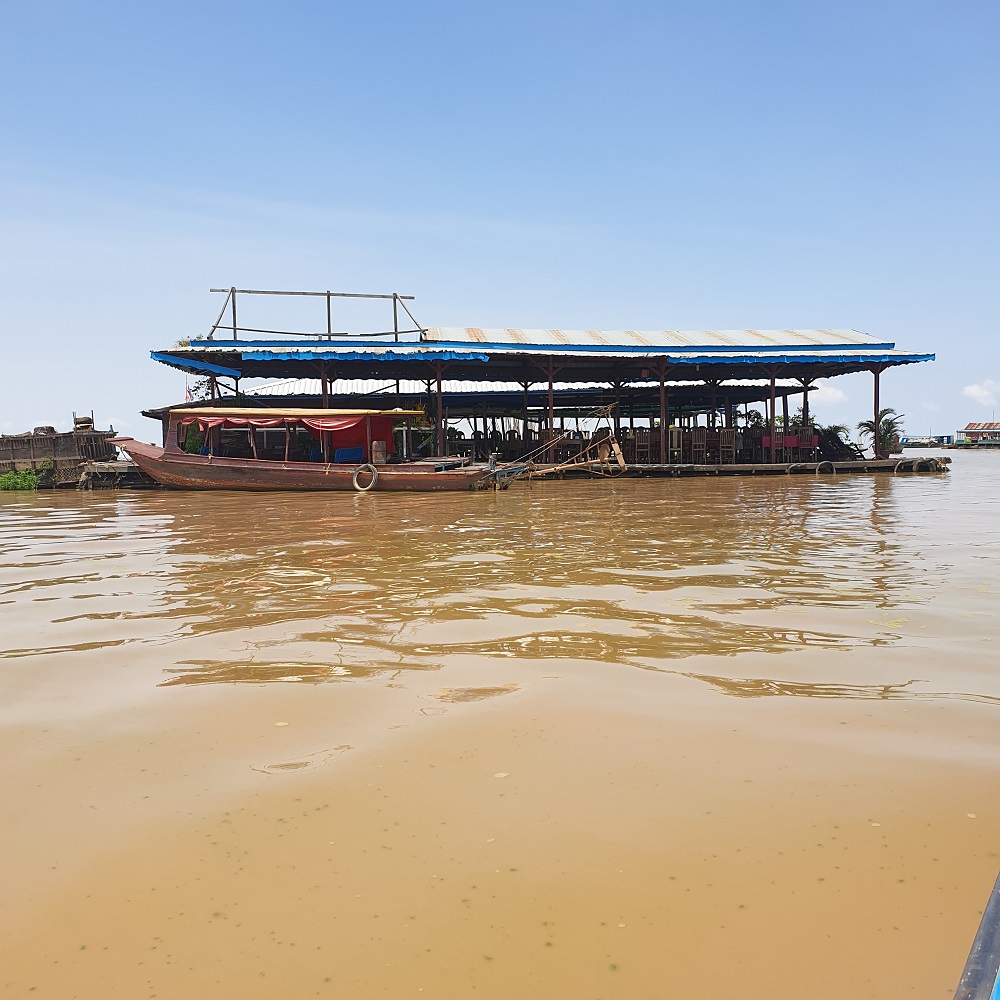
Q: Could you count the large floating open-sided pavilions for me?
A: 1